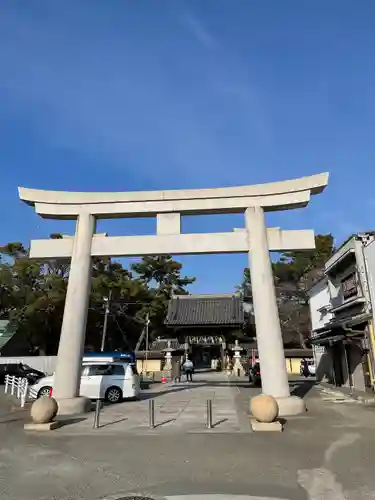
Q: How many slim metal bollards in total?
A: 3